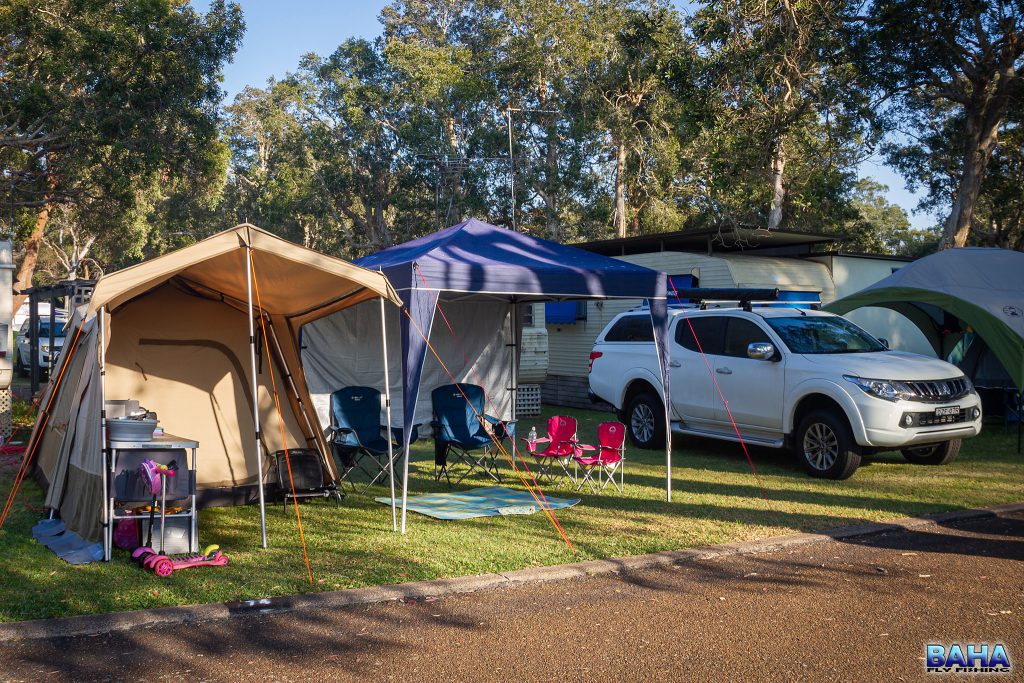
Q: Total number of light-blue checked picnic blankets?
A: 1